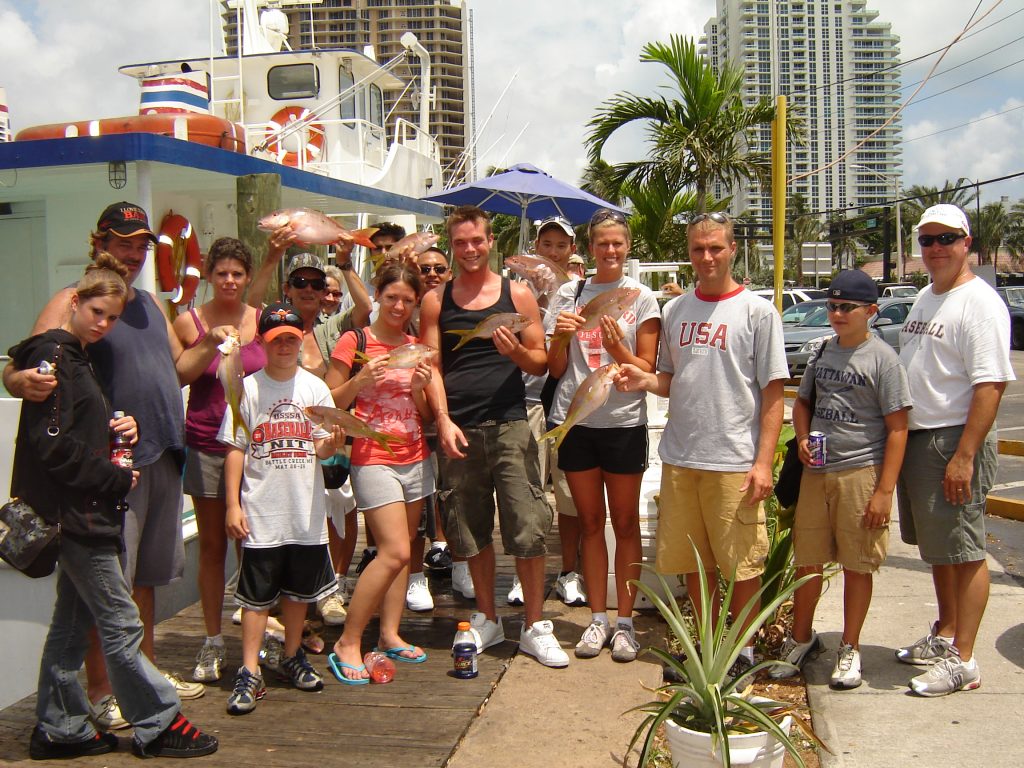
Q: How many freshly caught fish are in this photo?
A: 9